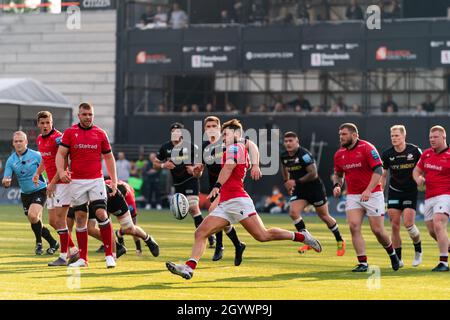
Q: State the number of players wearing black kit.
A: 5